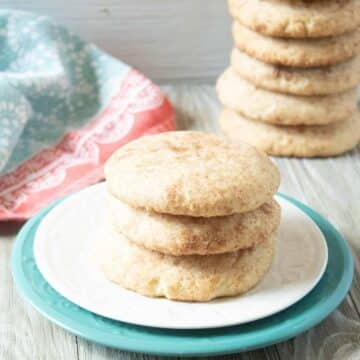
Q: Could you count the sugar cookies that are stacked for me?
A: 8